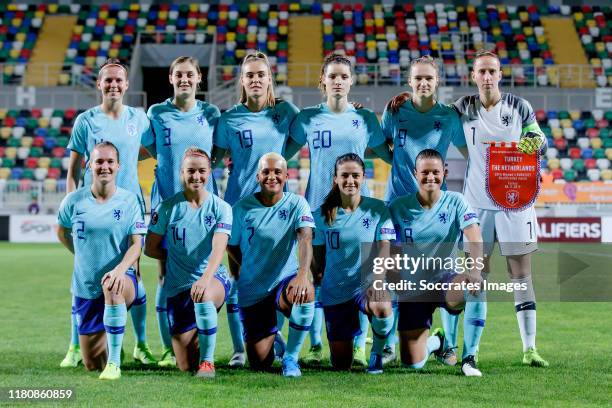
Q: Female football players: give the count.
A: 11